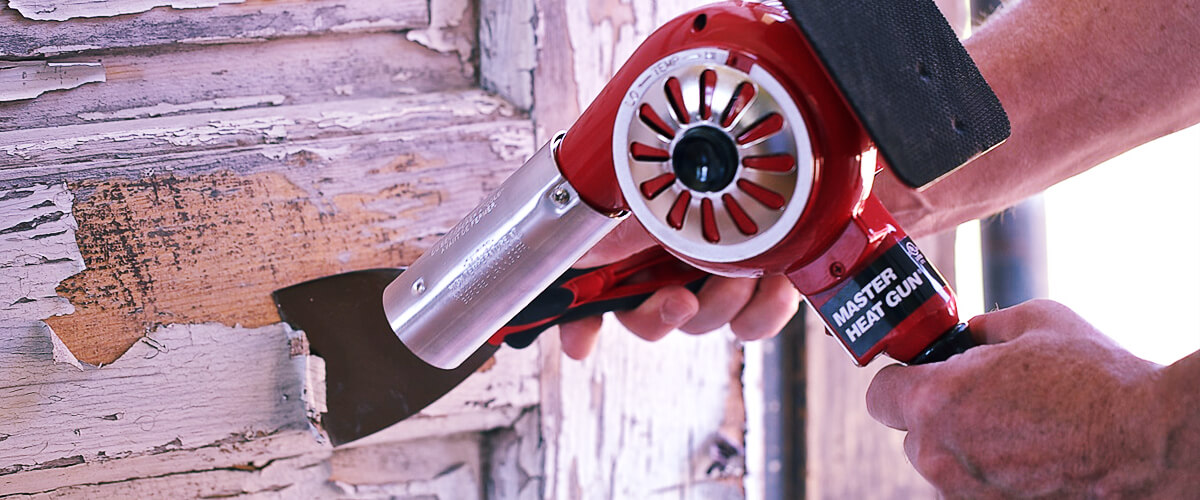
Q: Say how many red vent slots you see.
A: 12